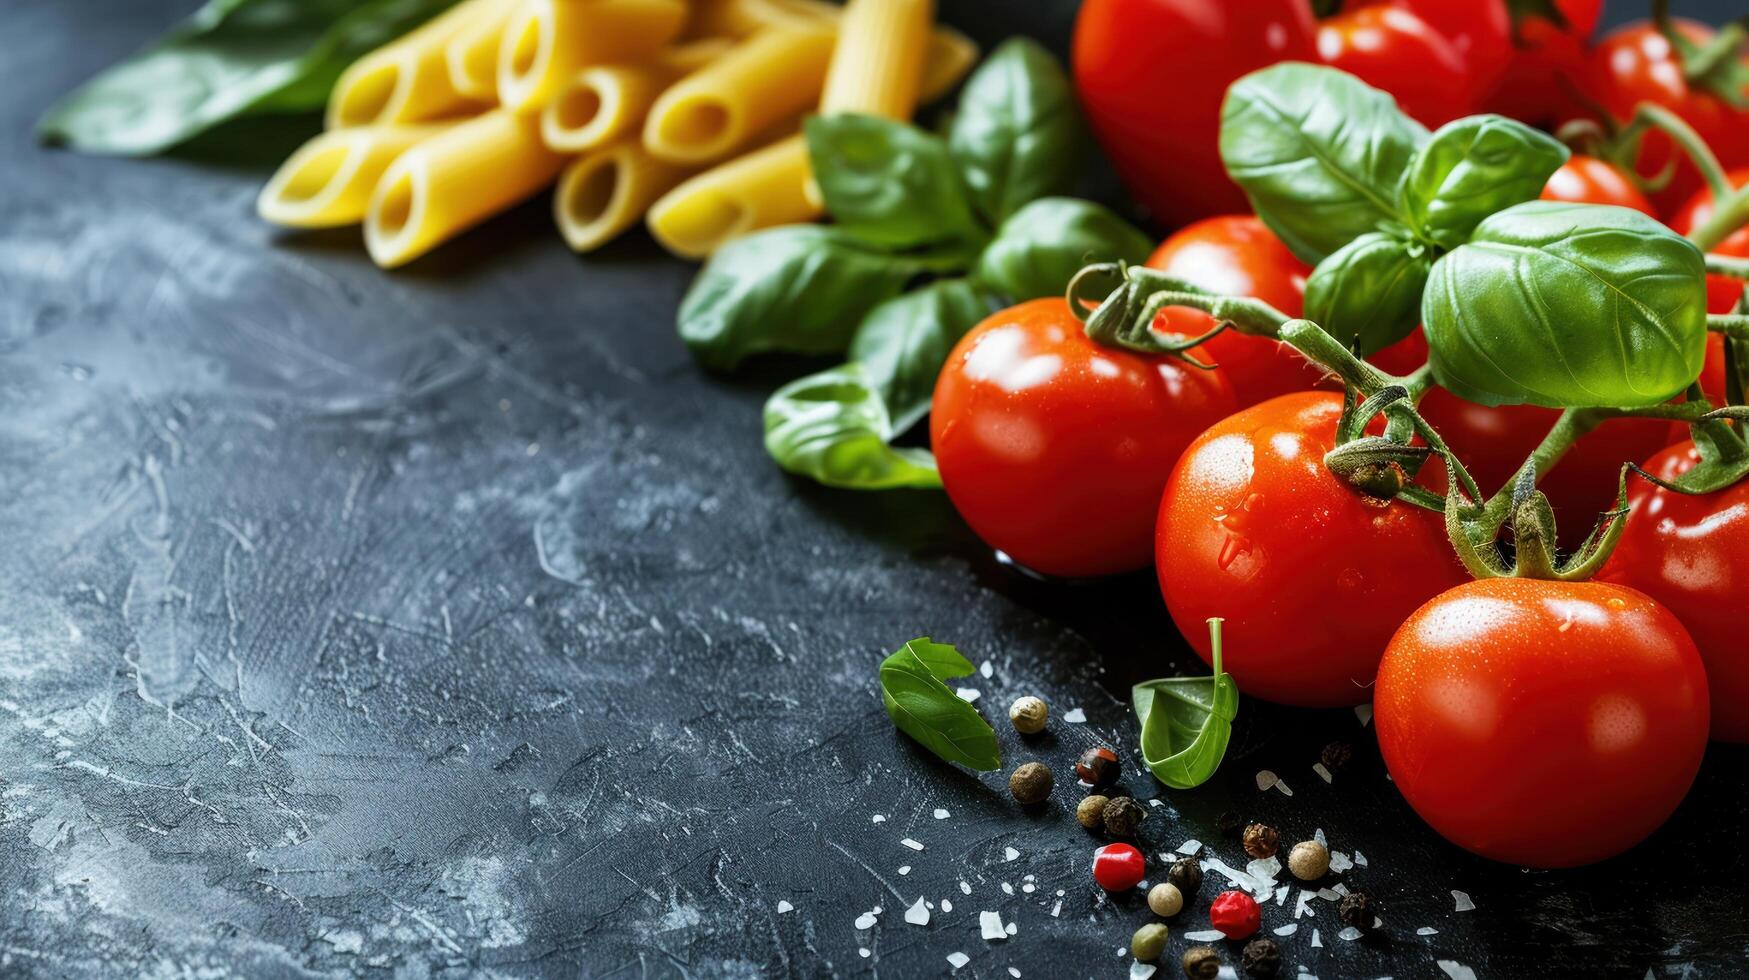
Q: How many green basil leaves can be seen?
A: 13